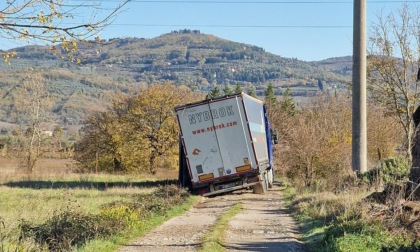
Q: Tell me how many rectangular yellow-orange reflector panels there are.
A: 2